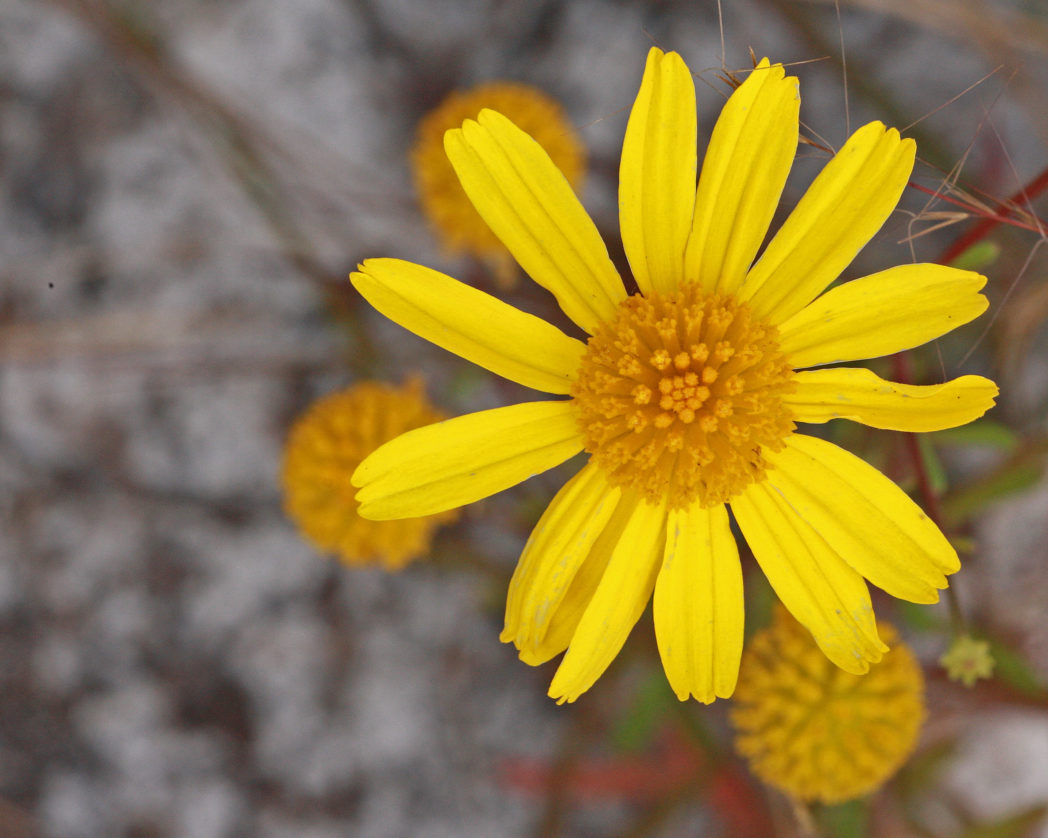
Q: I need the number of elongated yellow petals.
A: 14